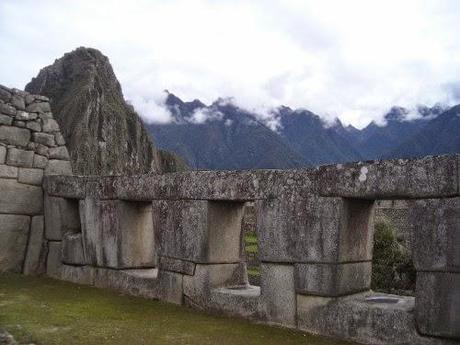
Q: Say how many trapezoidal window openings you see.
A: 3